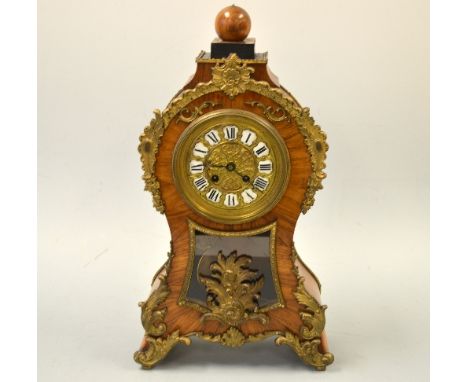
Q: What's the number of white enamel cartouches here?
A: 12